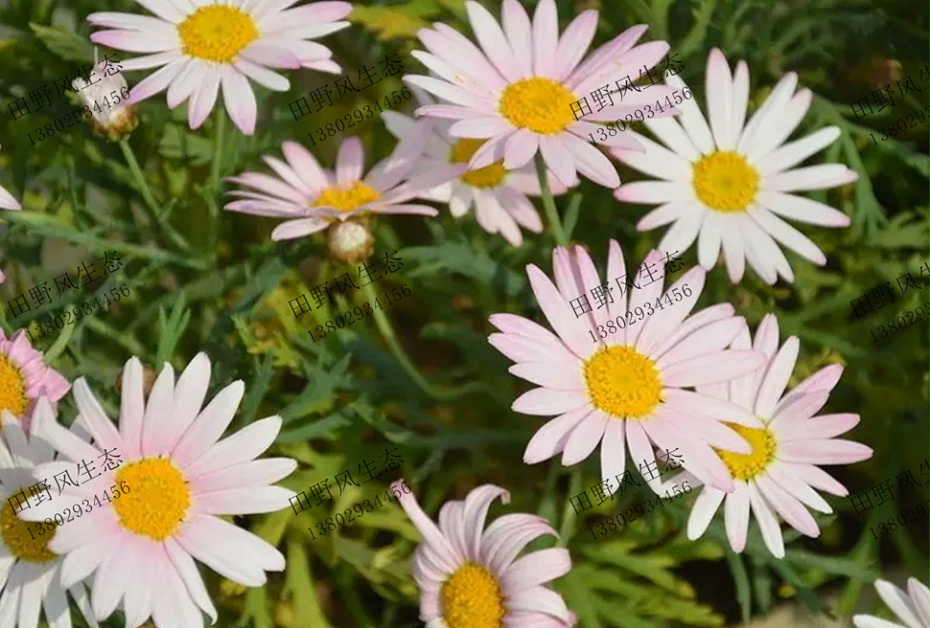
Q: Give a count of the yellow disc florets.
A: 11